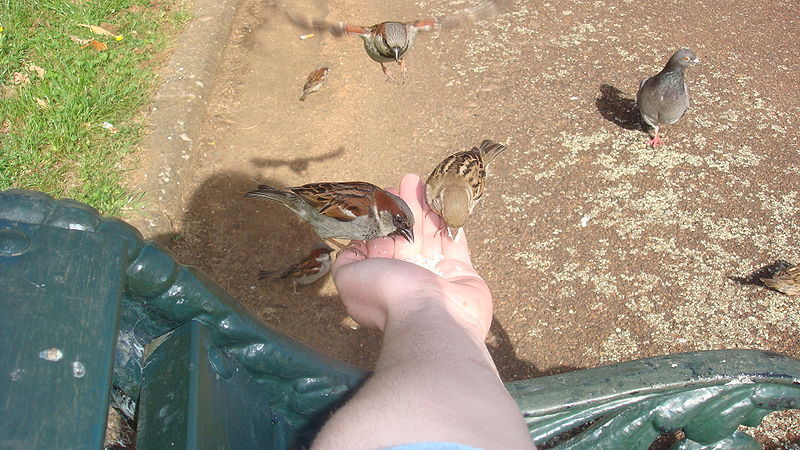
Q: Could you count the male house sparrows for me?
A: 4